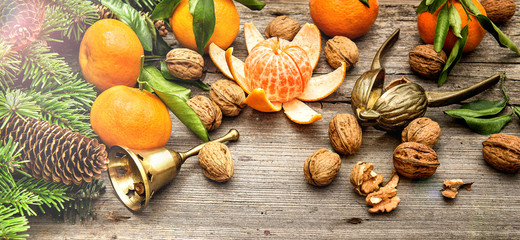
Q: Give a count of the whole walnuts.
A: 13